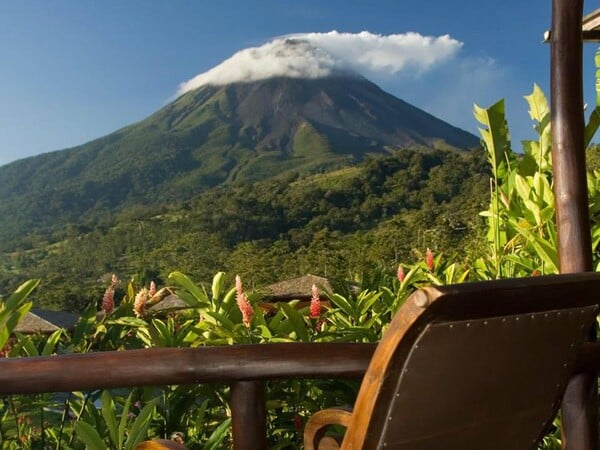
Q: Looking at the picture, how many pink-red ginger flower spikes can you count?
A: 7